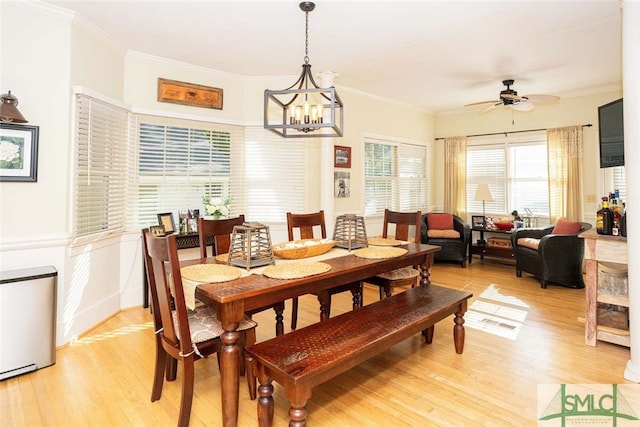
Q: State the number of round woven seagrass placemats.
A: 5